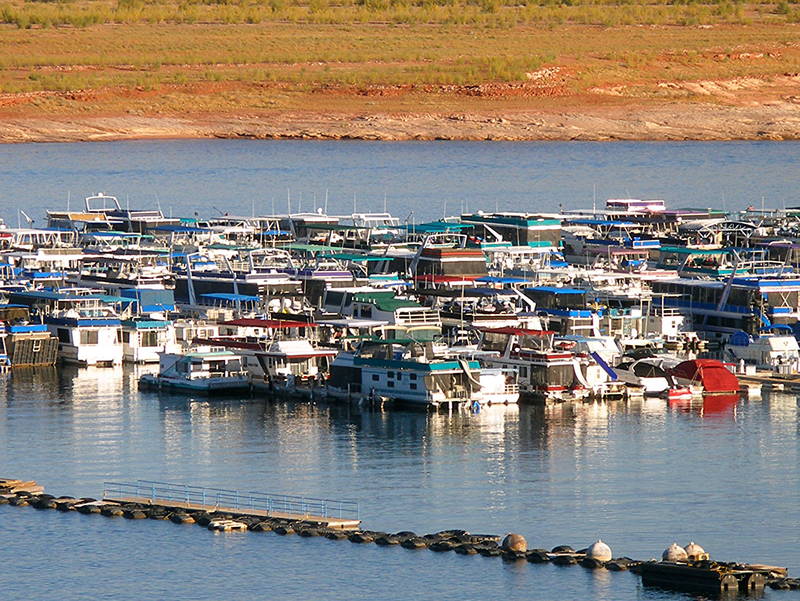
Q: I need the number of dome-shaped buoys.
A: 4